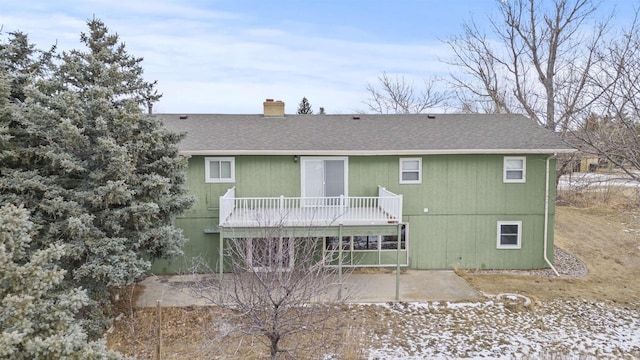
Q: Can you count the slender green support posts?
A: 4